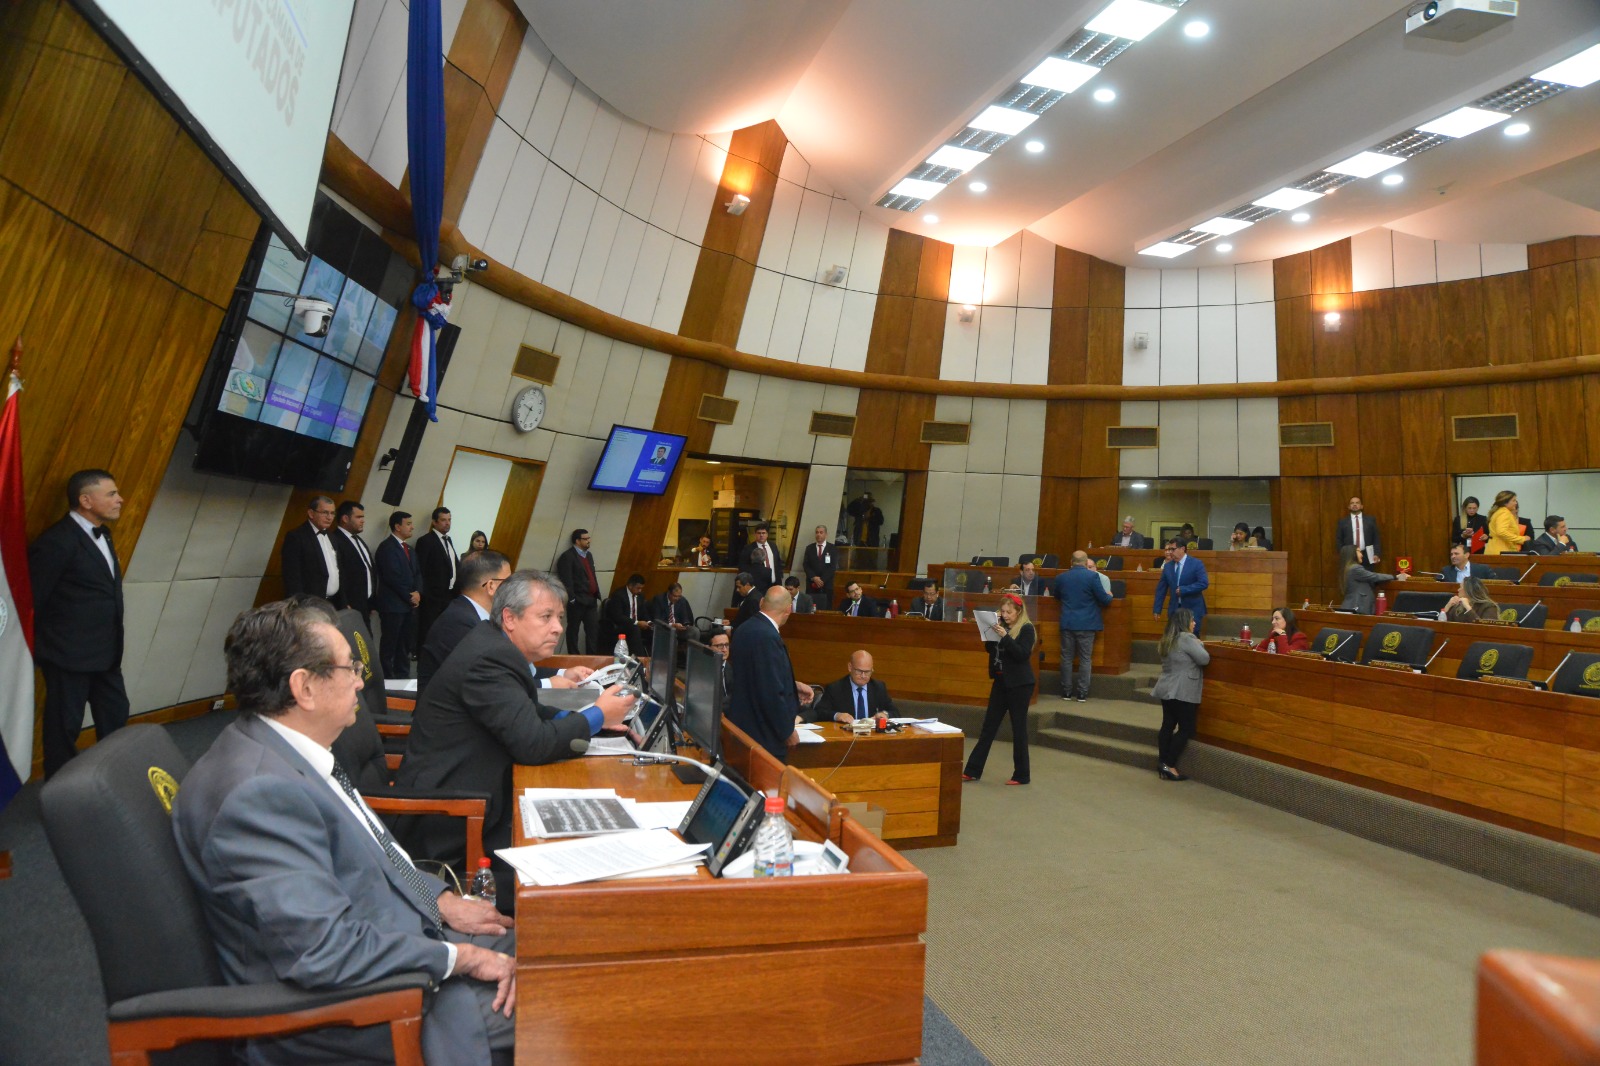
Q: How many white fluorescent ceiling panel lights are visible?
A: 11